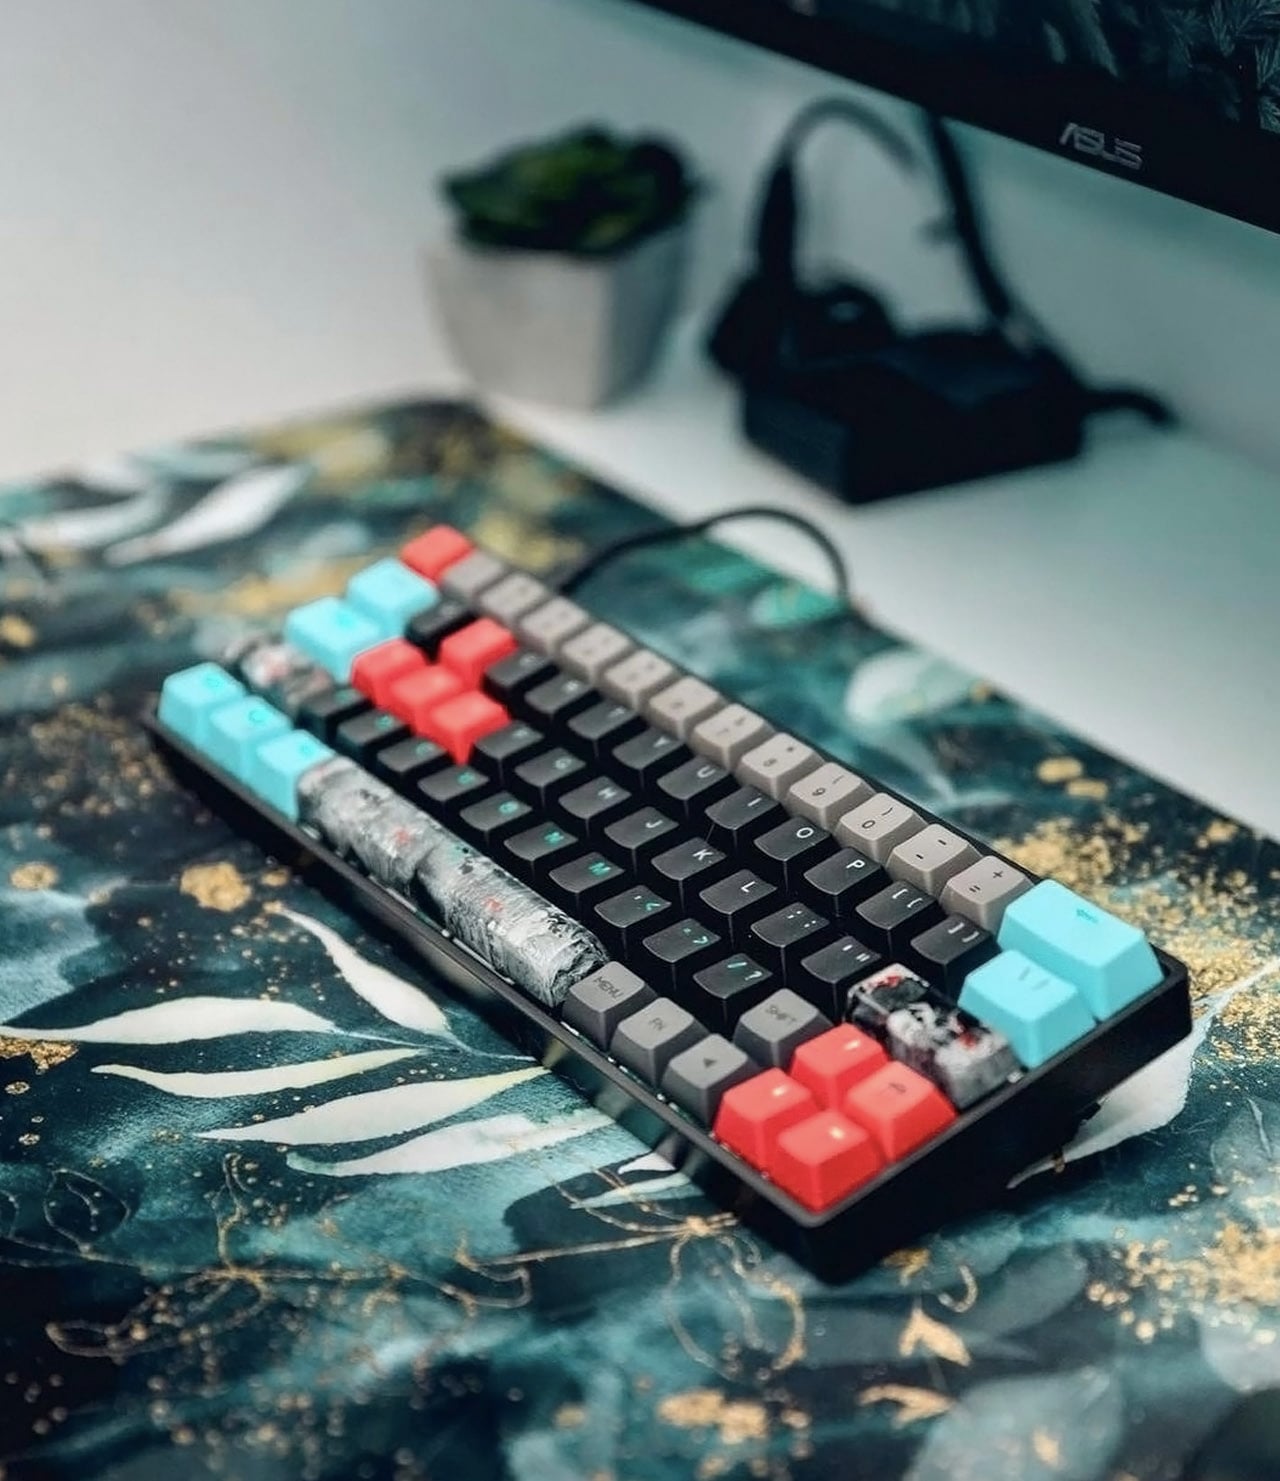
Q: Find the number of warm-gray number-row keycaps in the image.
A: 12